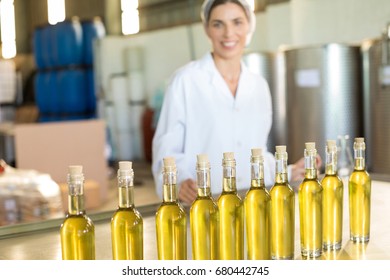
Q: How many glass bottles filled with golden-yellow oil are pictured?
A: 10